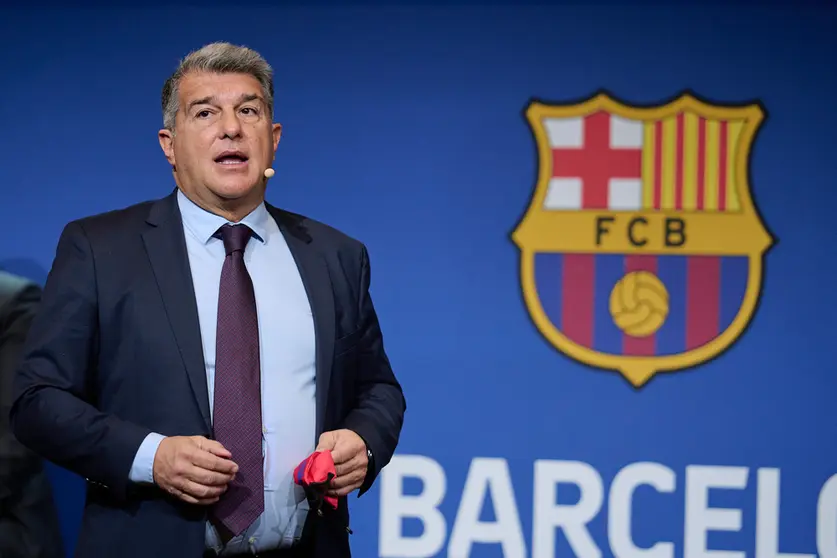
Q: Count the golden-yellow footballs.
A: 1